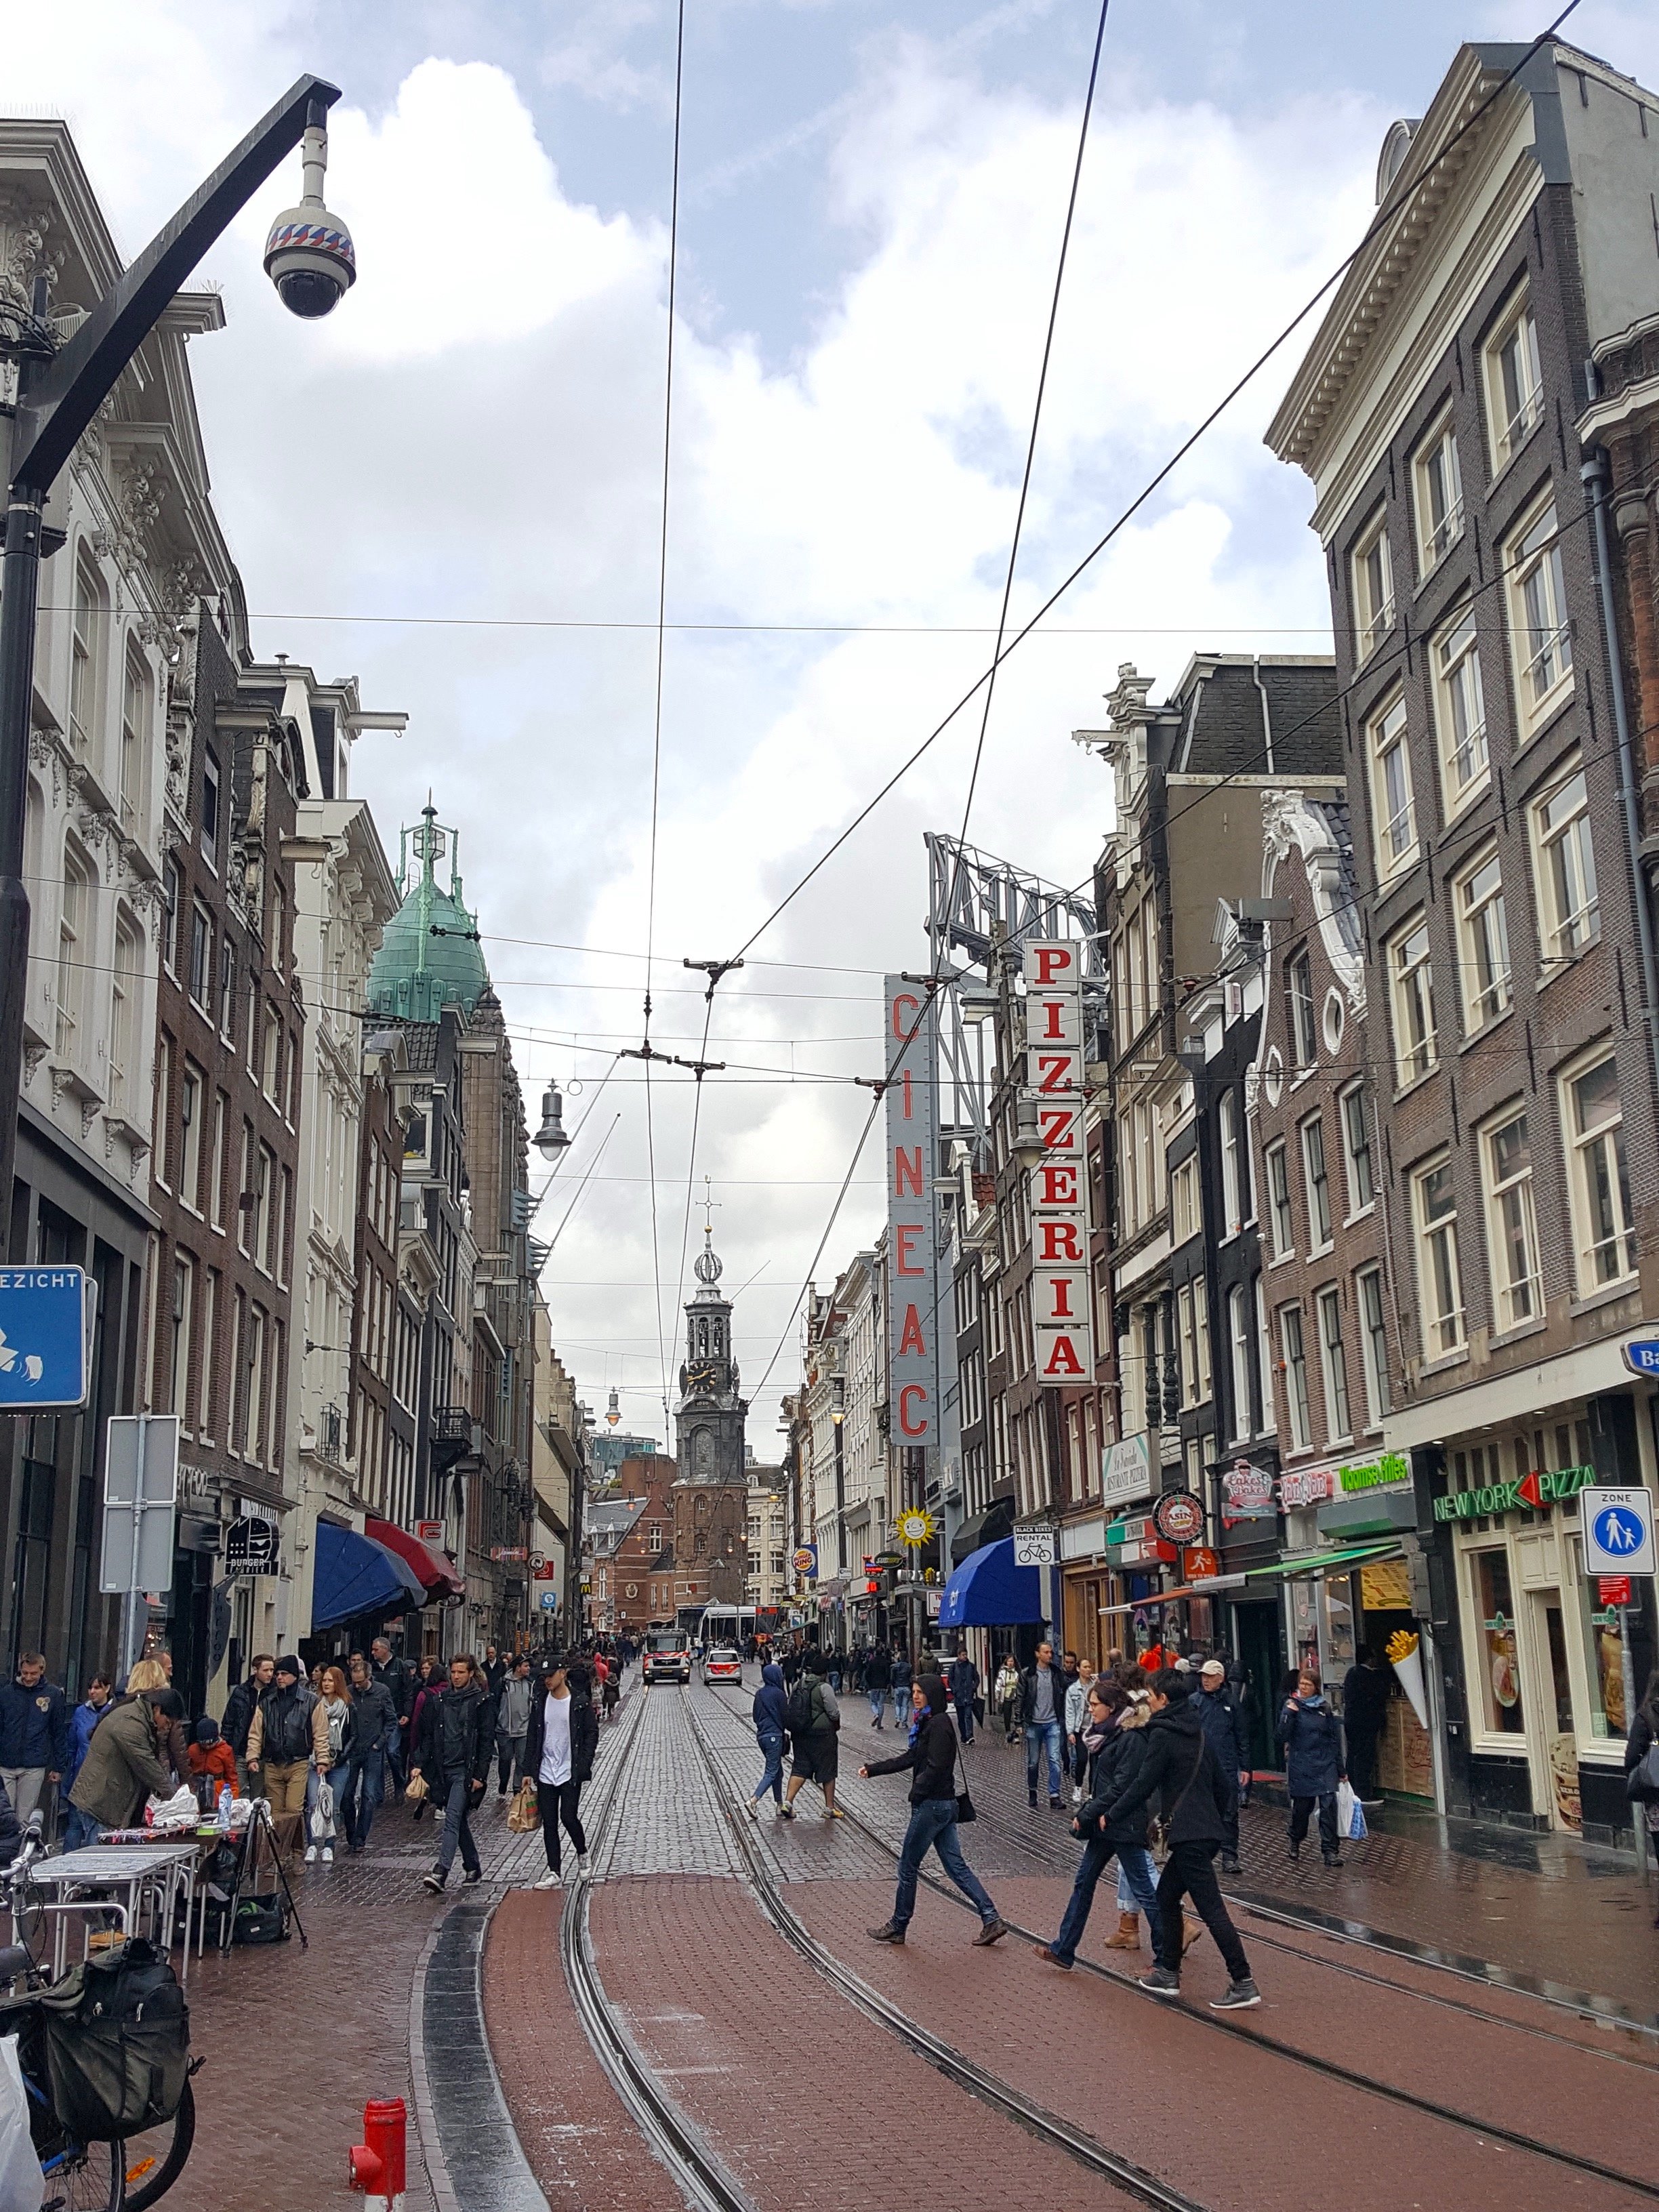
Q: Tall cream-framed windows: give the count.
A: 12